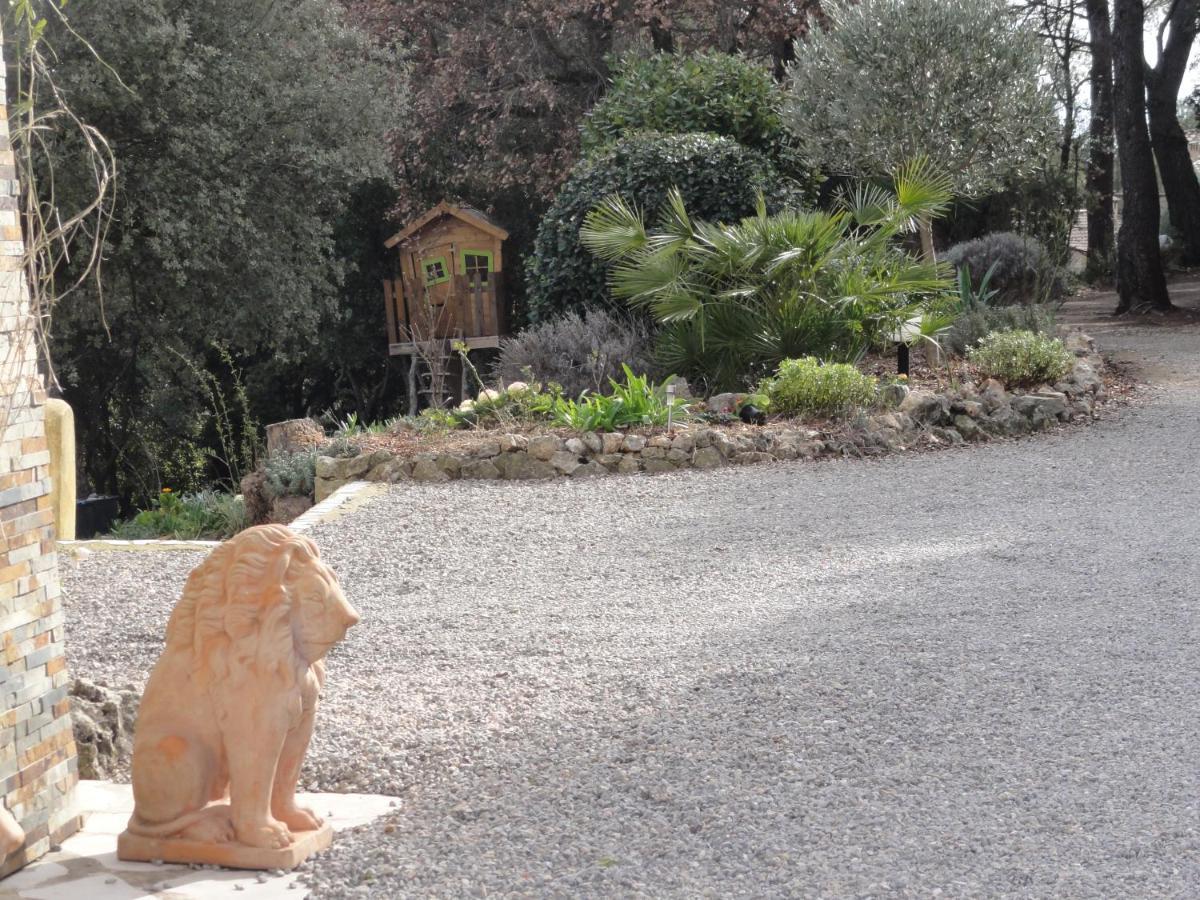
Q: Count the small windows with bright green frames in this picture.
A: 2